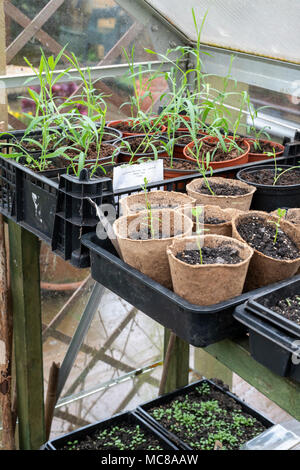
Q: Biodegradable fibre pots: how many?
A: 7